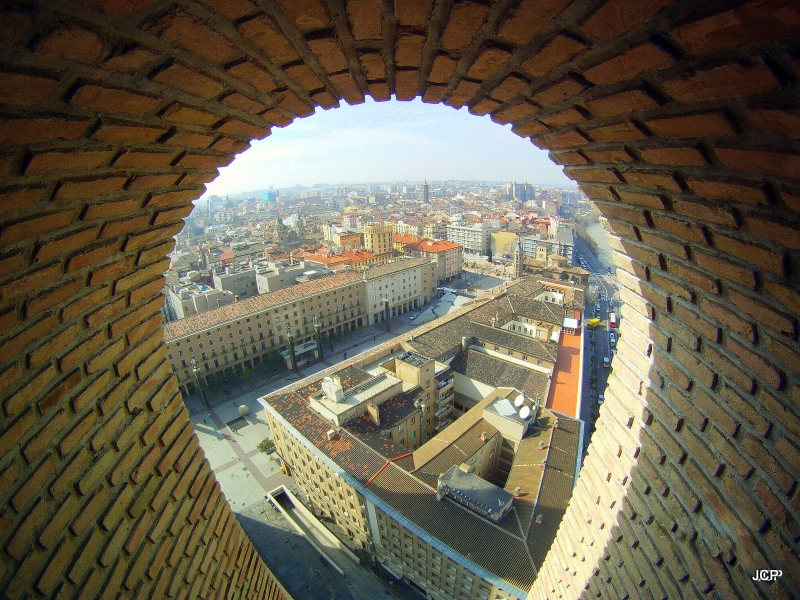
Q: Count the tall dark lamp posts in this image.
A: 4